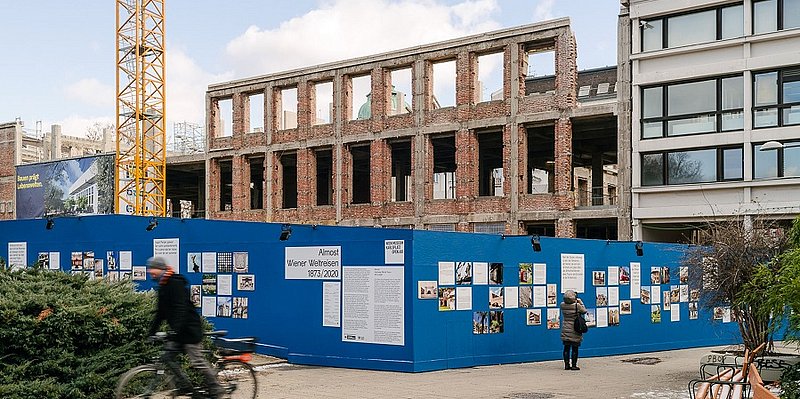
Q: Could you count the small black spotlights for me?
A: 5